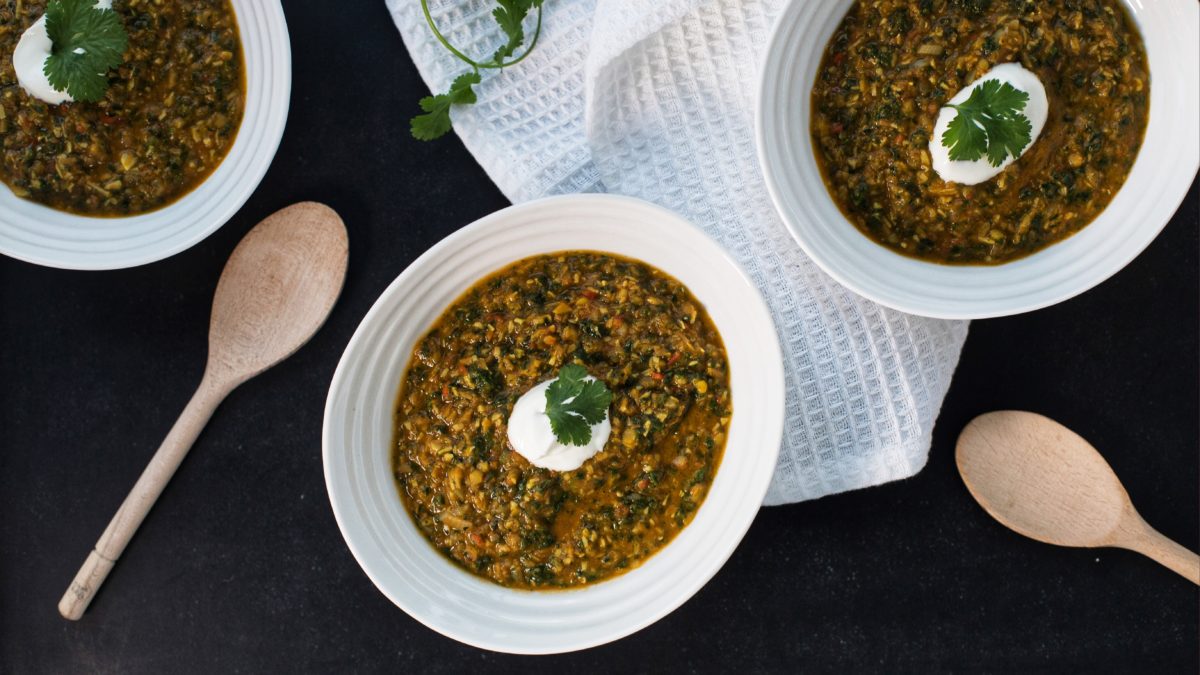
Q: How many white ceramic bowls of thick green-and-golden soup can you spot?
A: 3